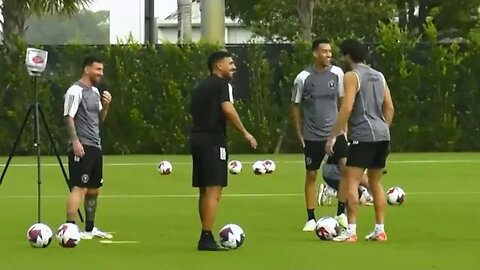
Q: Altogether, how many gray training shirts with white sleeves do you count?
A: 2